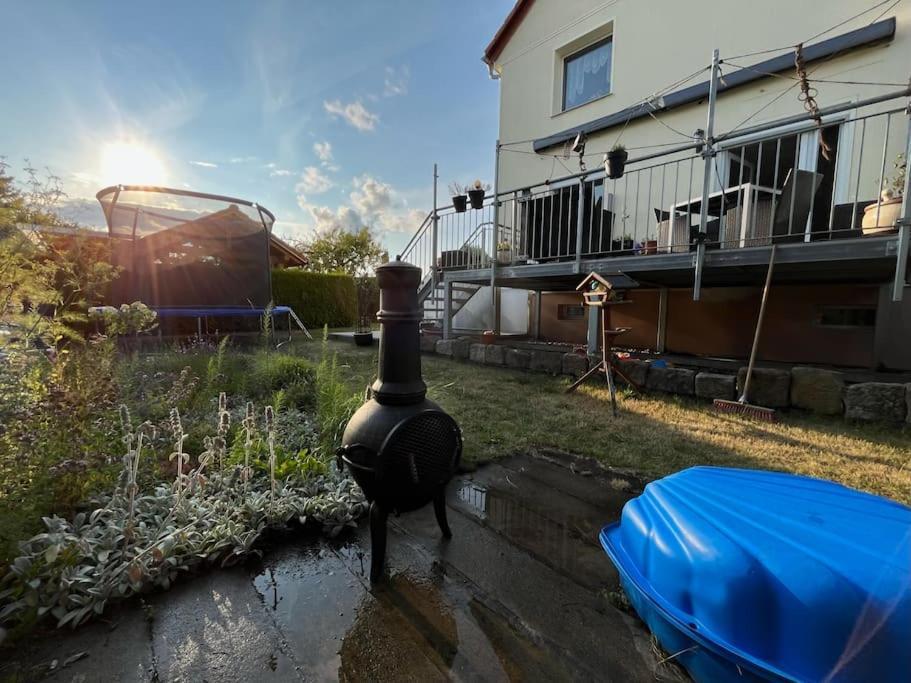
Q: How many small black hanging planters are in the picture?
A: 3